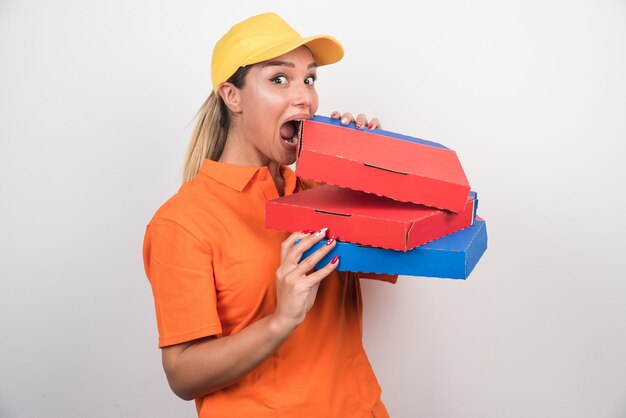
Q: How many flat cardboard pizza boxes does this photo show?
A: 3